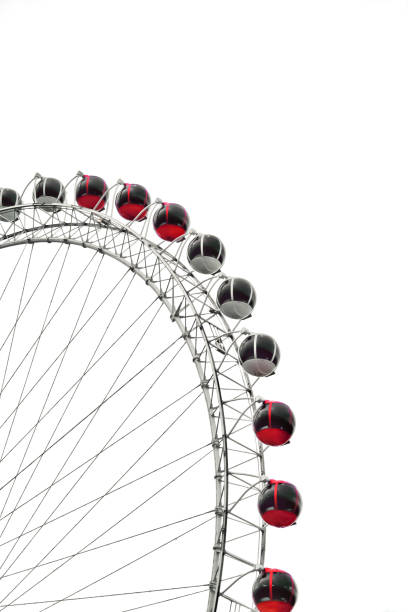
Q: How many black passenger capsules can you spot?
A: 5